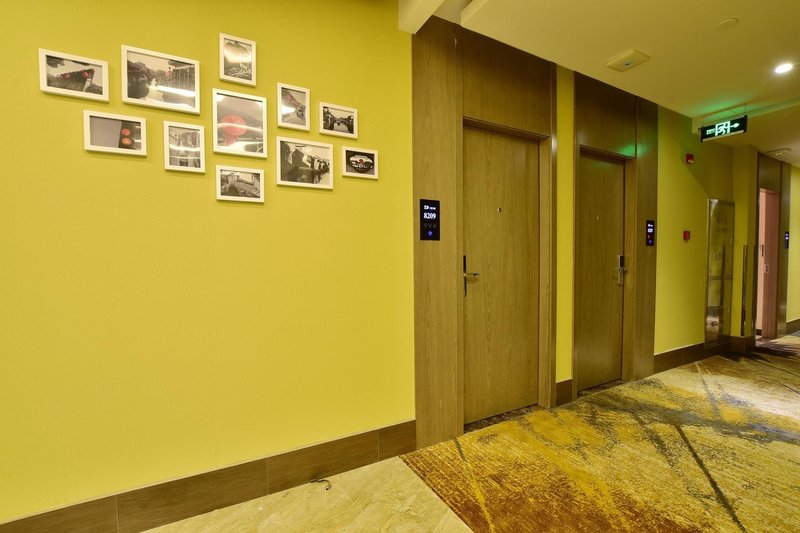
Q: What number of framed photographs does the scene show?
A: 11